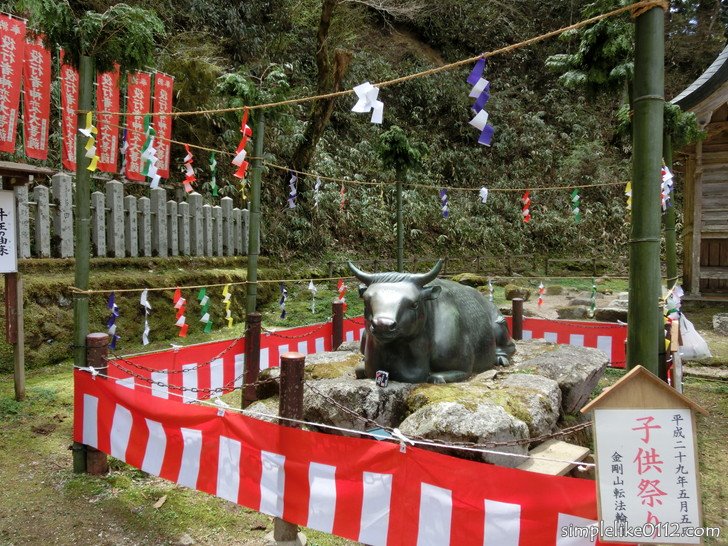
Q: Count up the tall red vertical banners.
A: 6